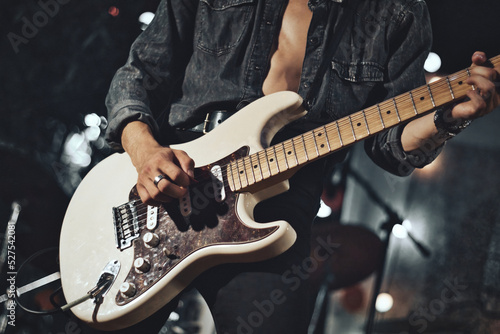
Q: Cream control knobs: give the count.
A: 3